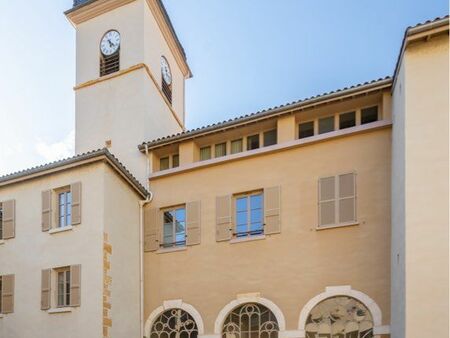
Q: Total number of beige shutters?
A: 12